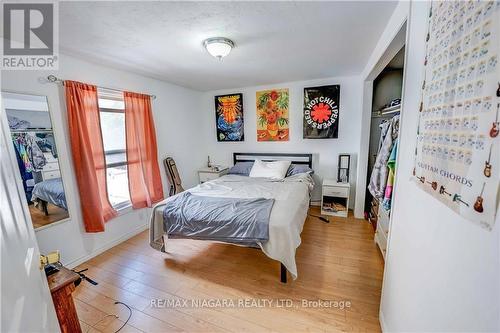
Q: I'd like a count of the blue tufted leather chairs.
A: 0